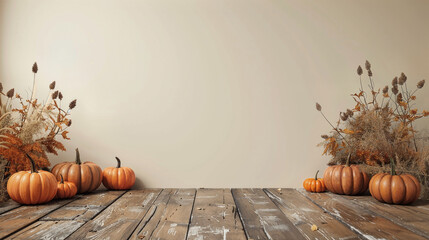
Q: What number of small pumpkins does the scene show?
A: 2